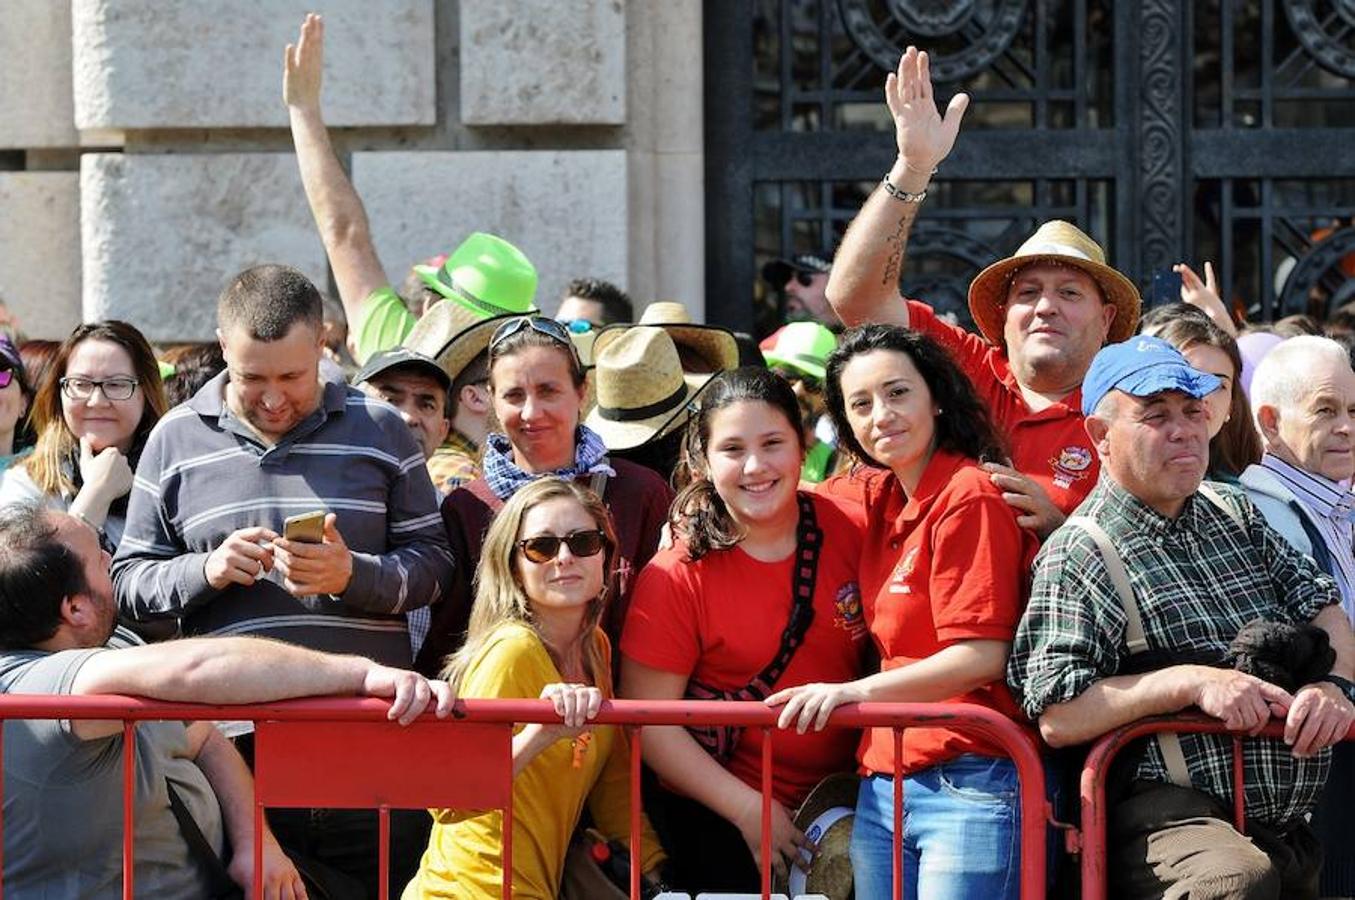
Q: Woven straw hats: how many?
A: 5